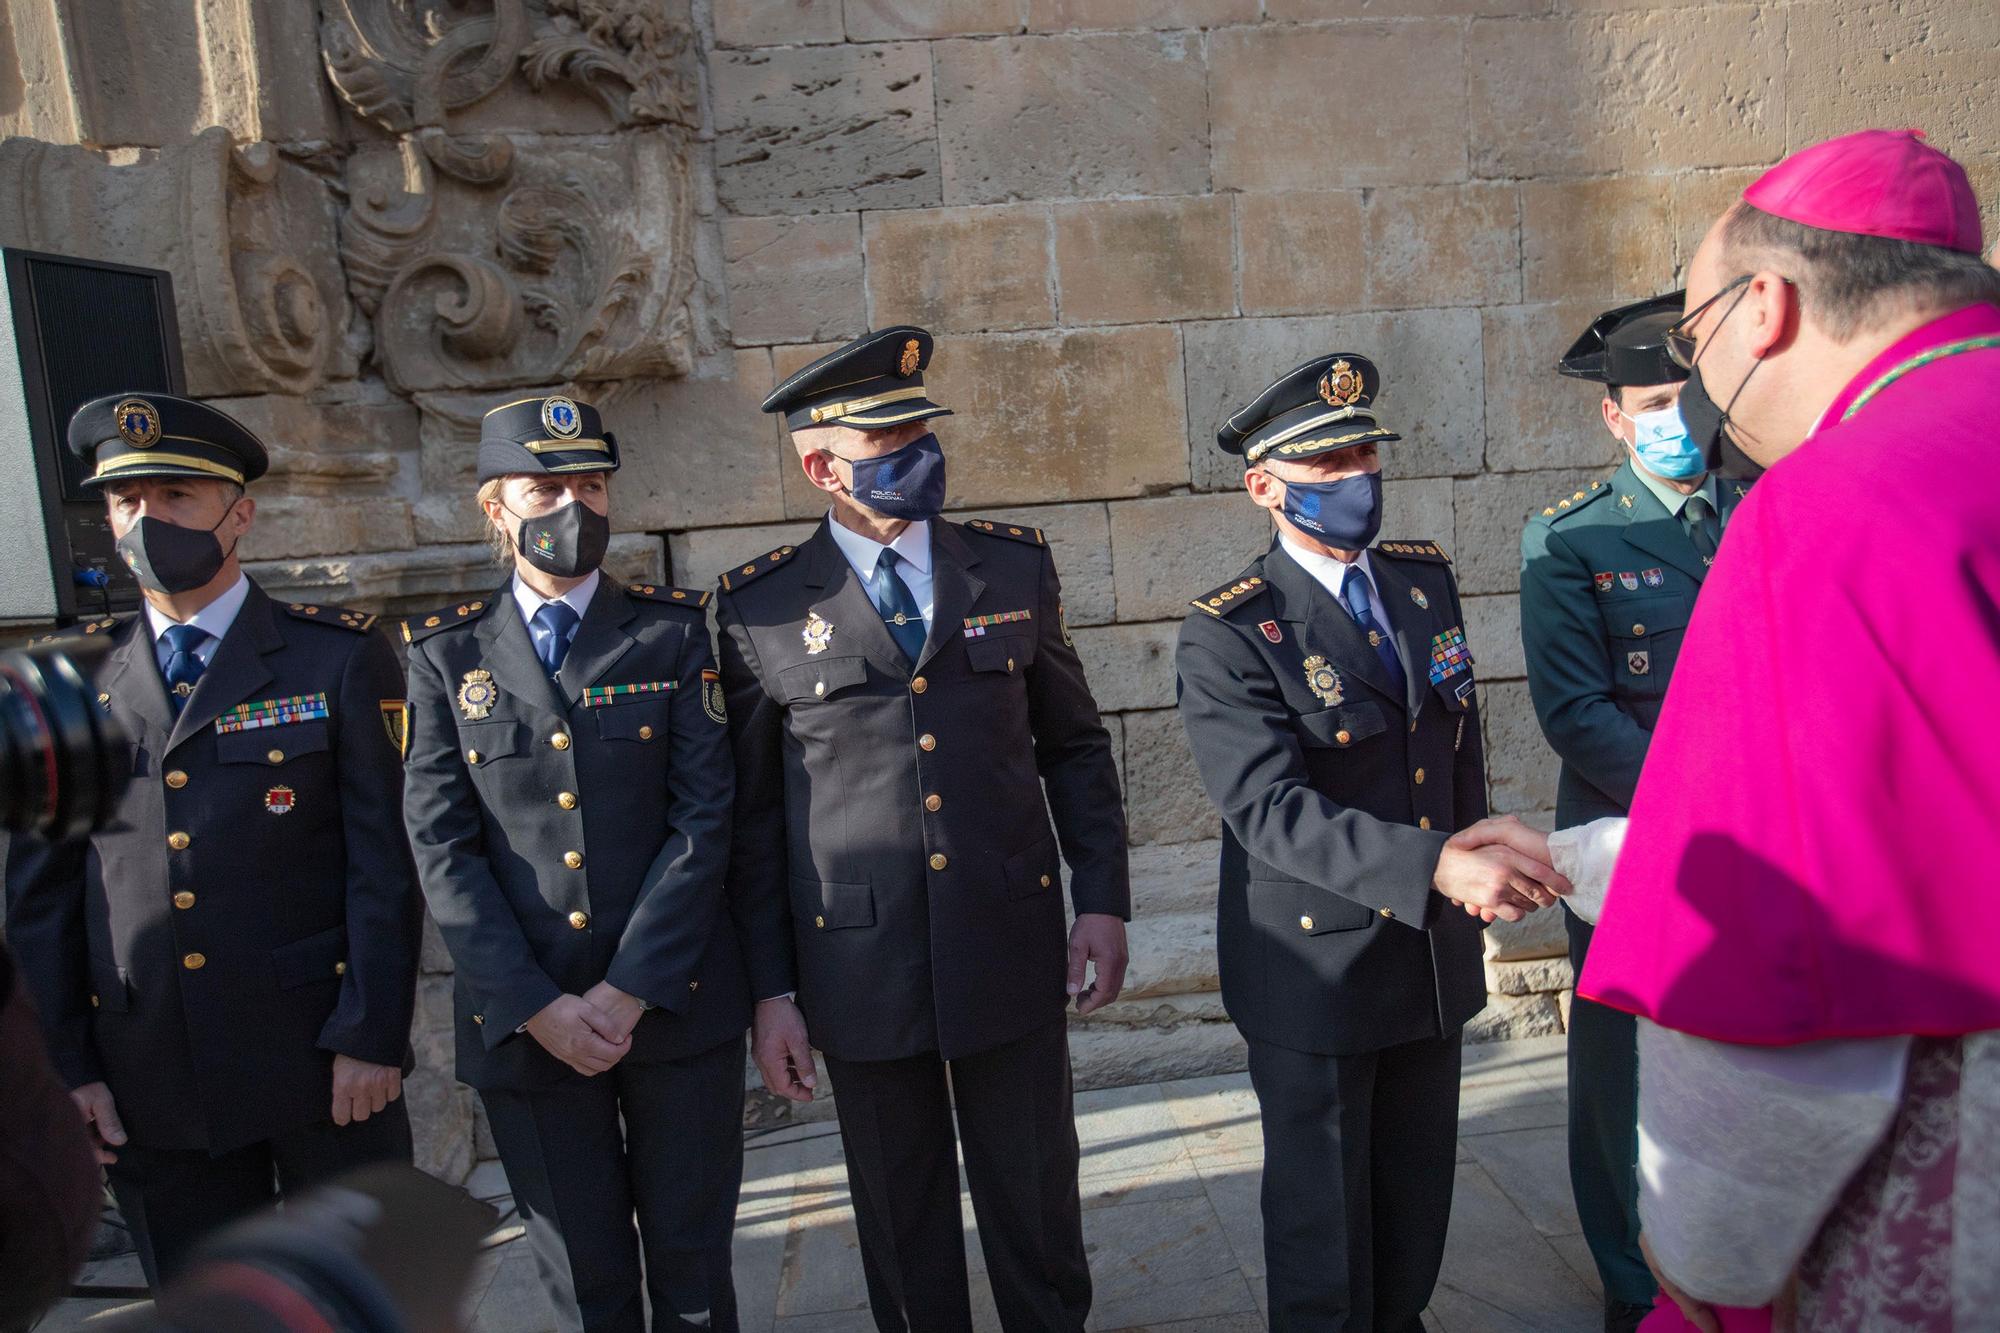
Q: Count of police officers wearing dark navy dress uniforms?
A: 4